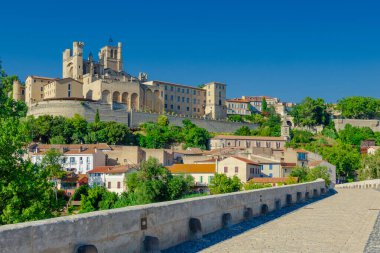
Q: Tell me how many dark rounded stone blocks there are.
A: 12